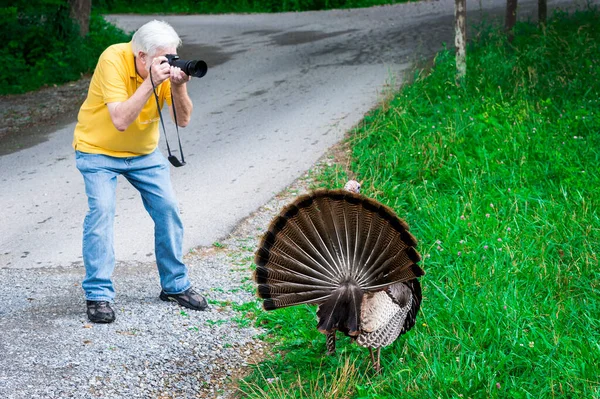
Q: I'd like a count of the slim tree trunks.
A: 3